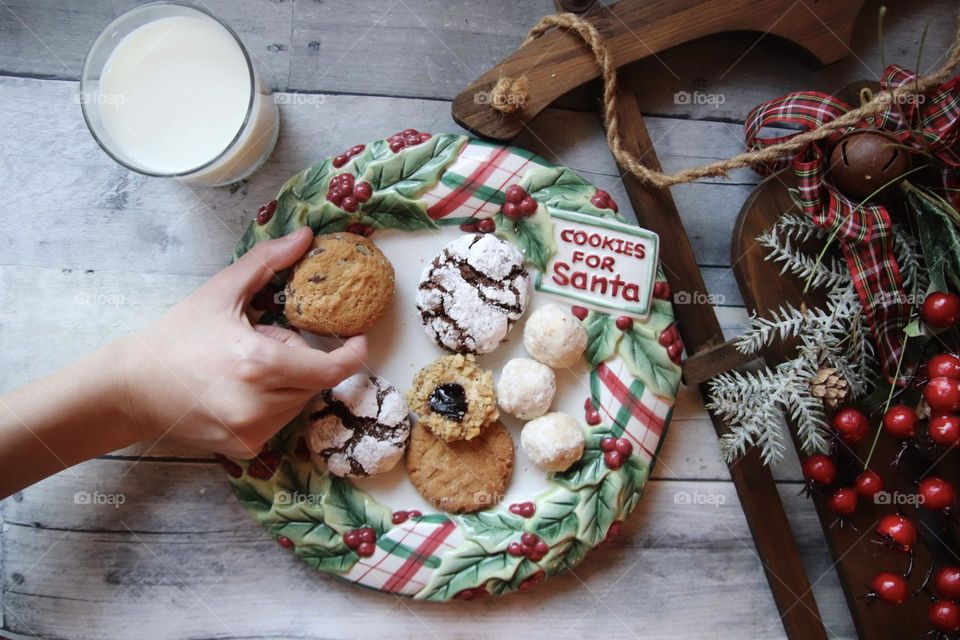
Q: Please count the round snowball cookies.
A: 3